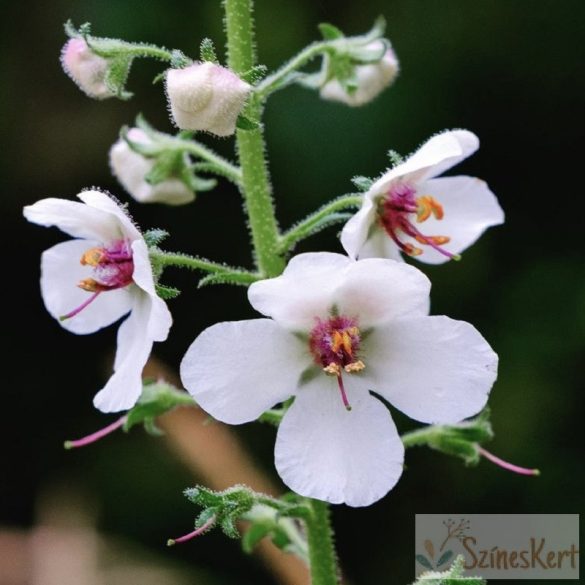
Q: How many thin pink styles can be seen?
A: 6